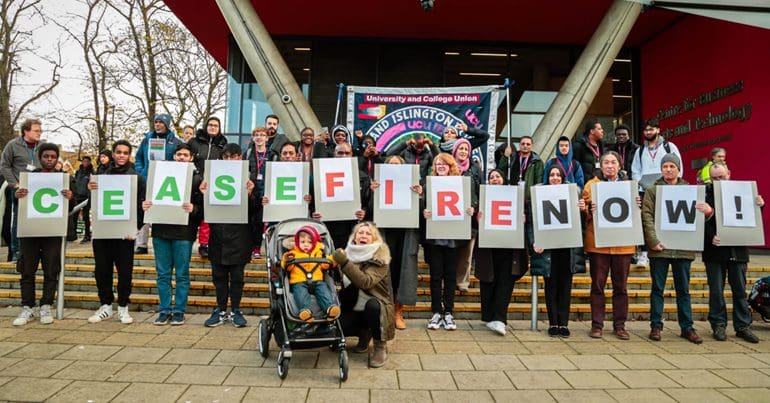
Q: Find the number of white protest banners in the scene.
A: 13